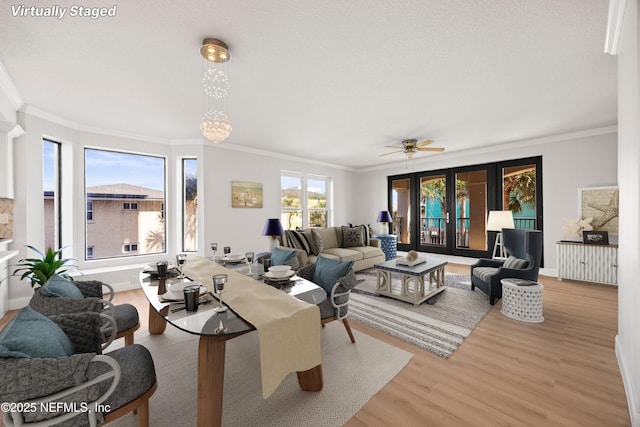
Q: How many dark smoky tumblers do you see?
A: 4